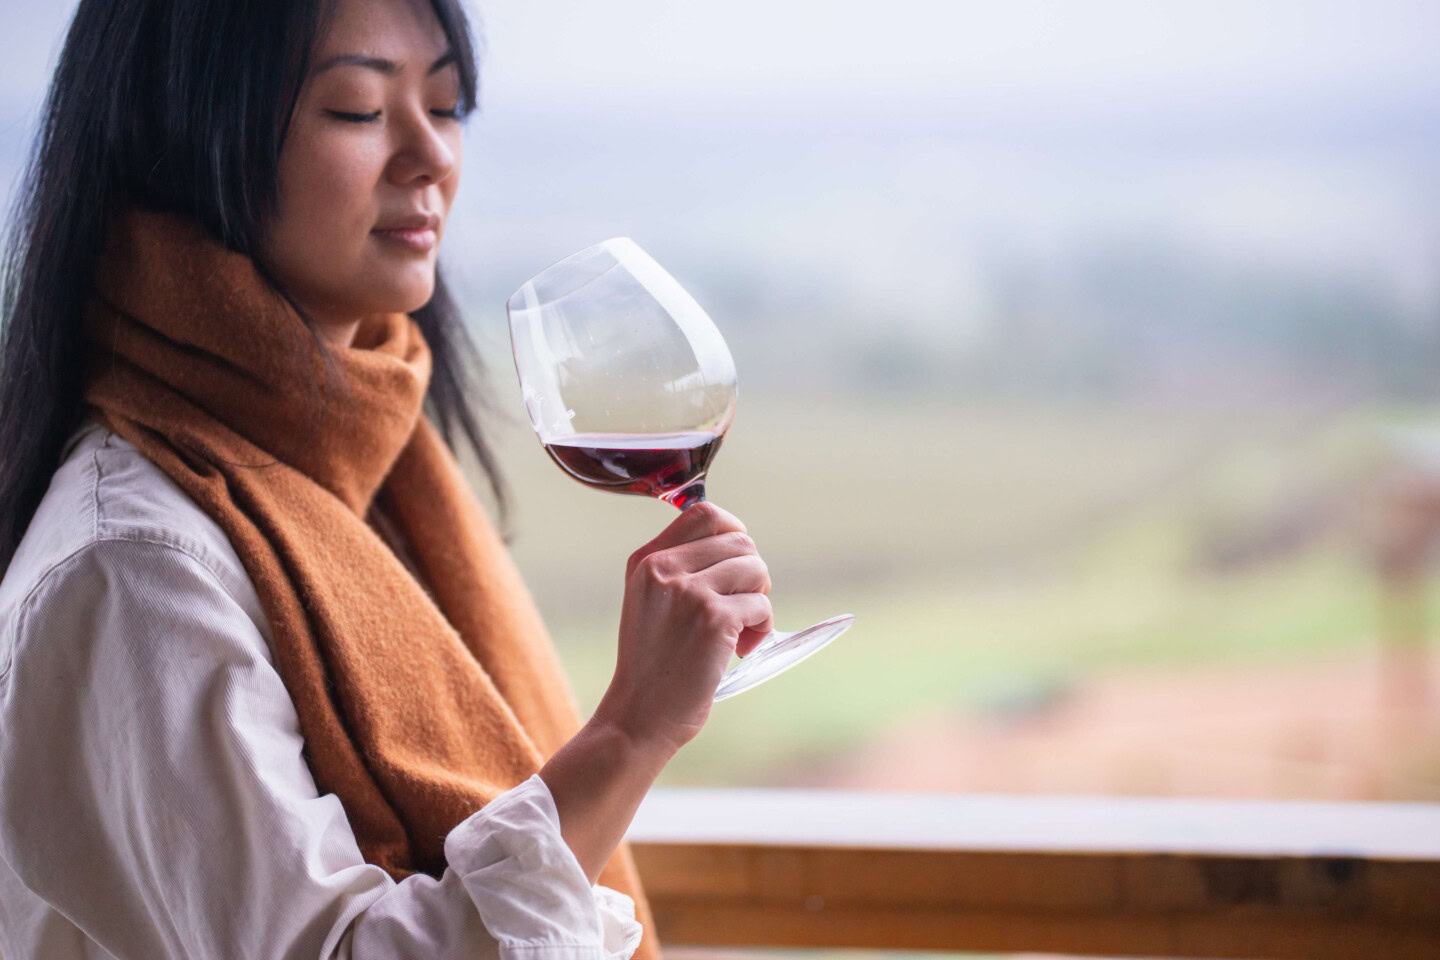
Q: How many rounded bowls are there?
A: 1